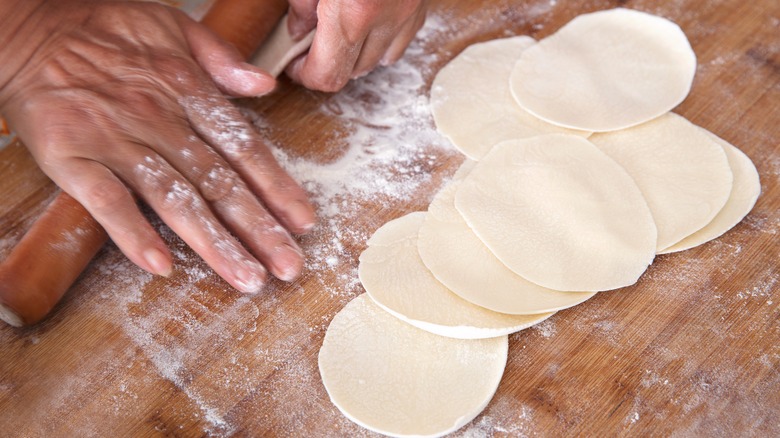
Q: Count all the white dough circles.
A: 8